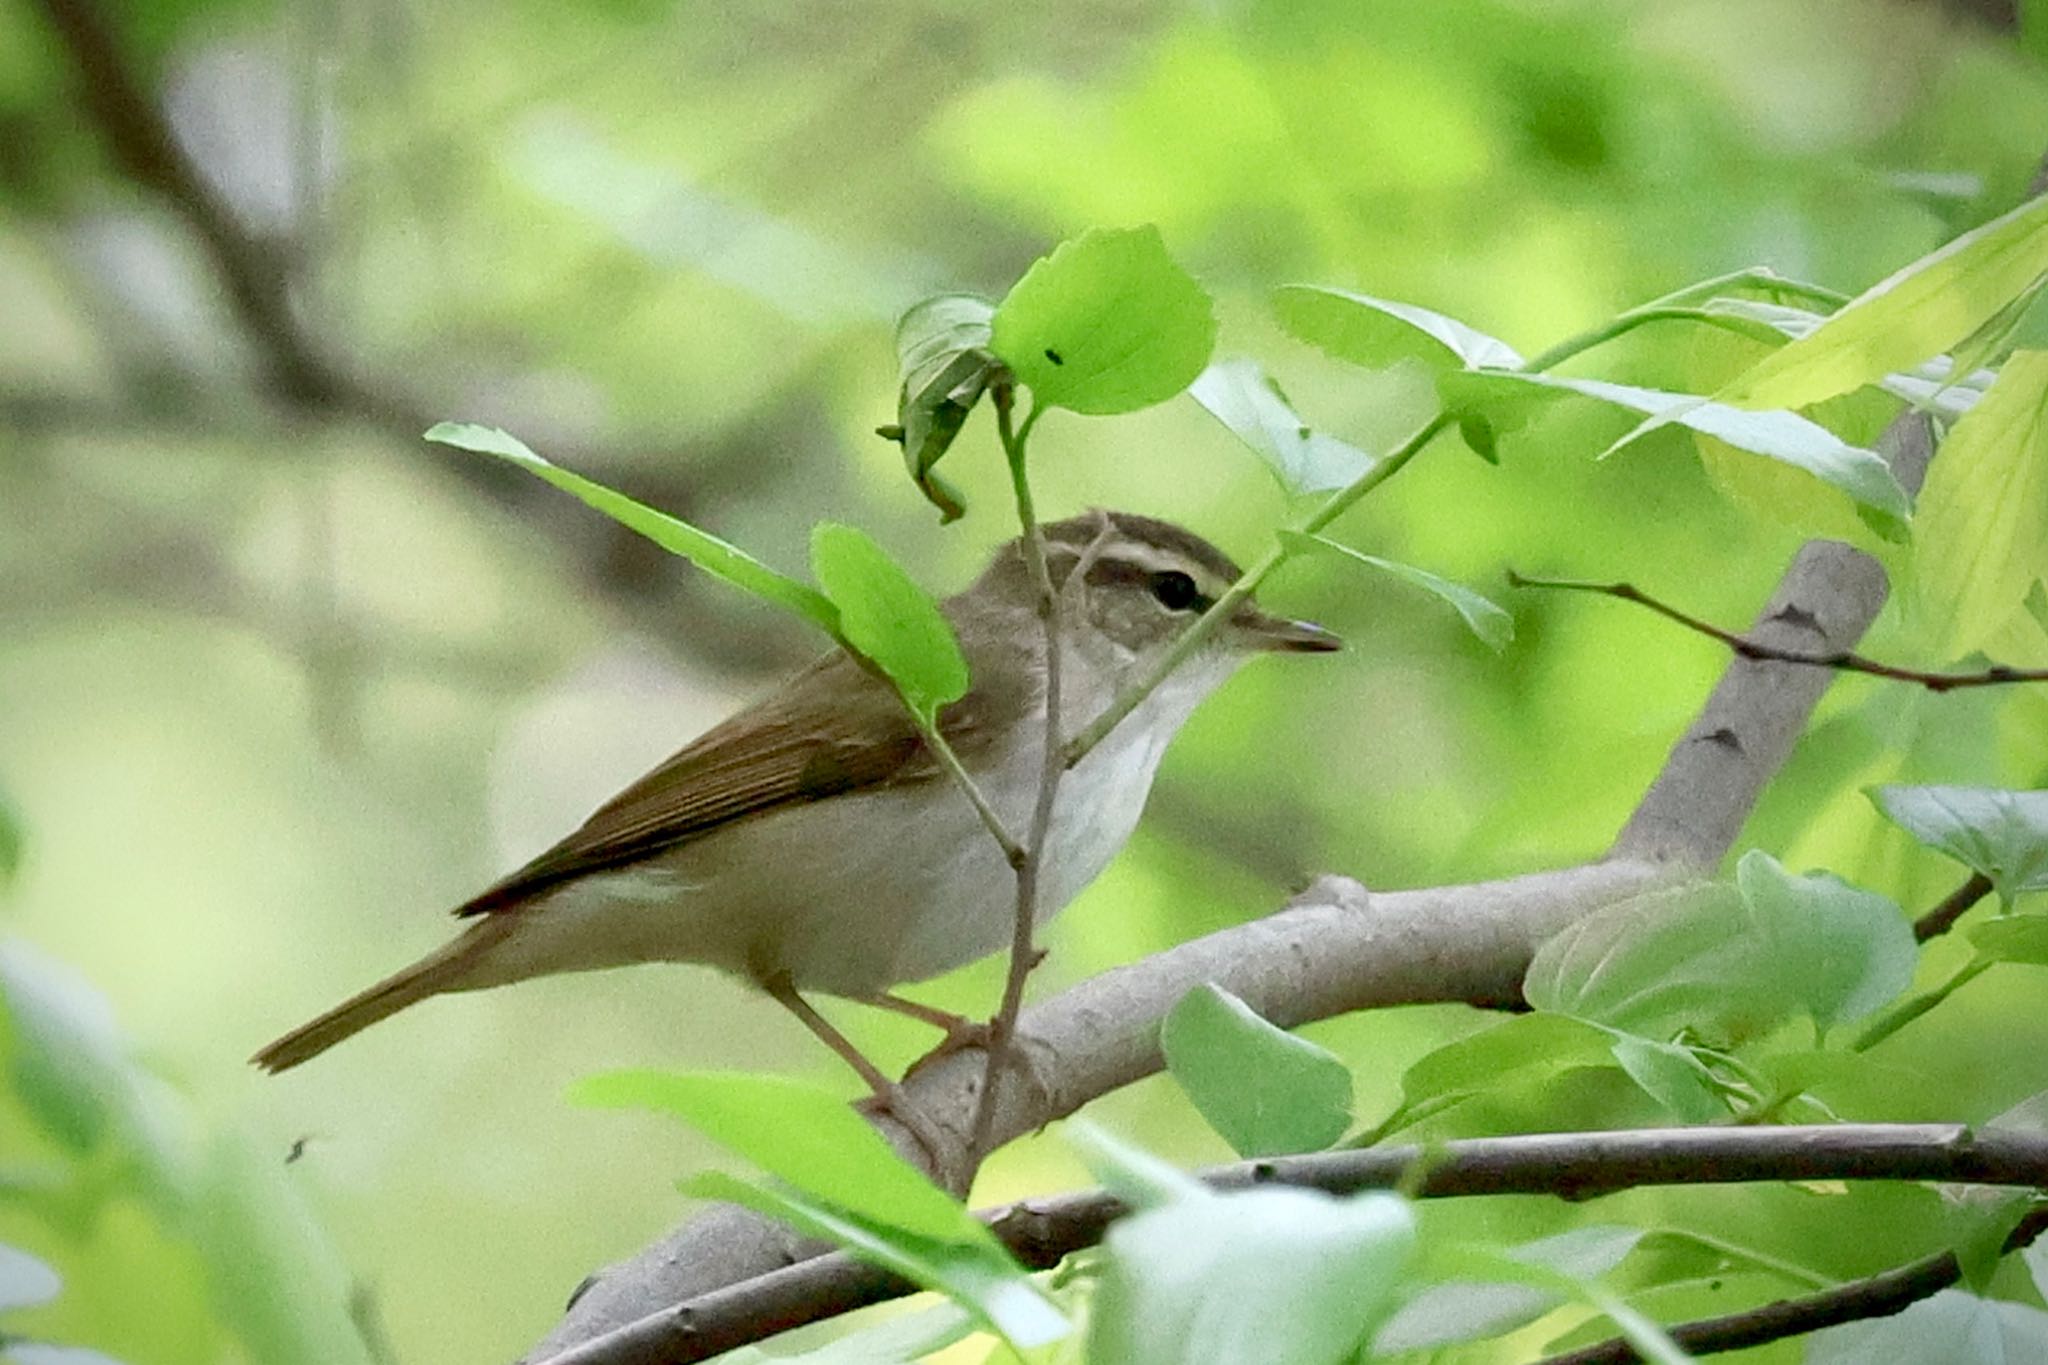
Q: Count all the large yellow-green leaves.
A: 2